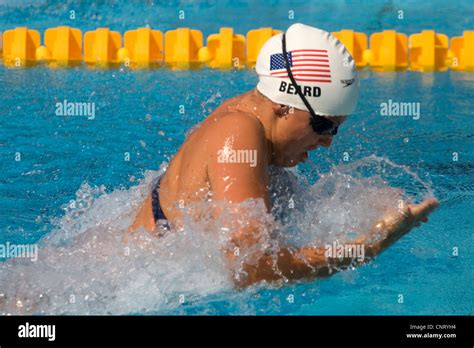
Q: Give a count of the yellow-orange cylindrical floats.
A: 11